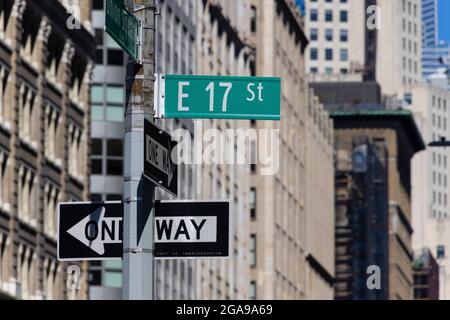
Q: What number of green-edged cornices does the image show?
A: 1